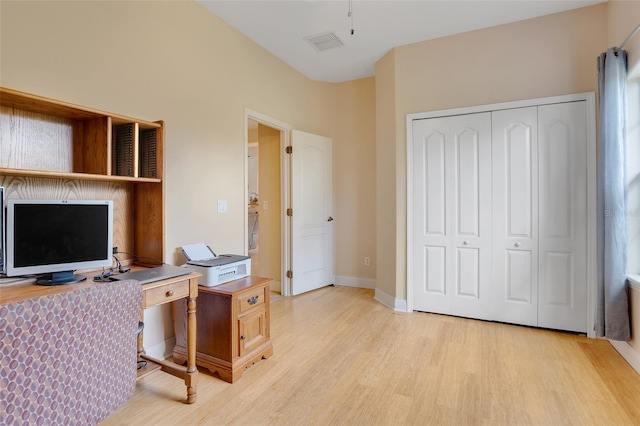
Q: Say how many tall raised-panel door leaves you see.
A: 5